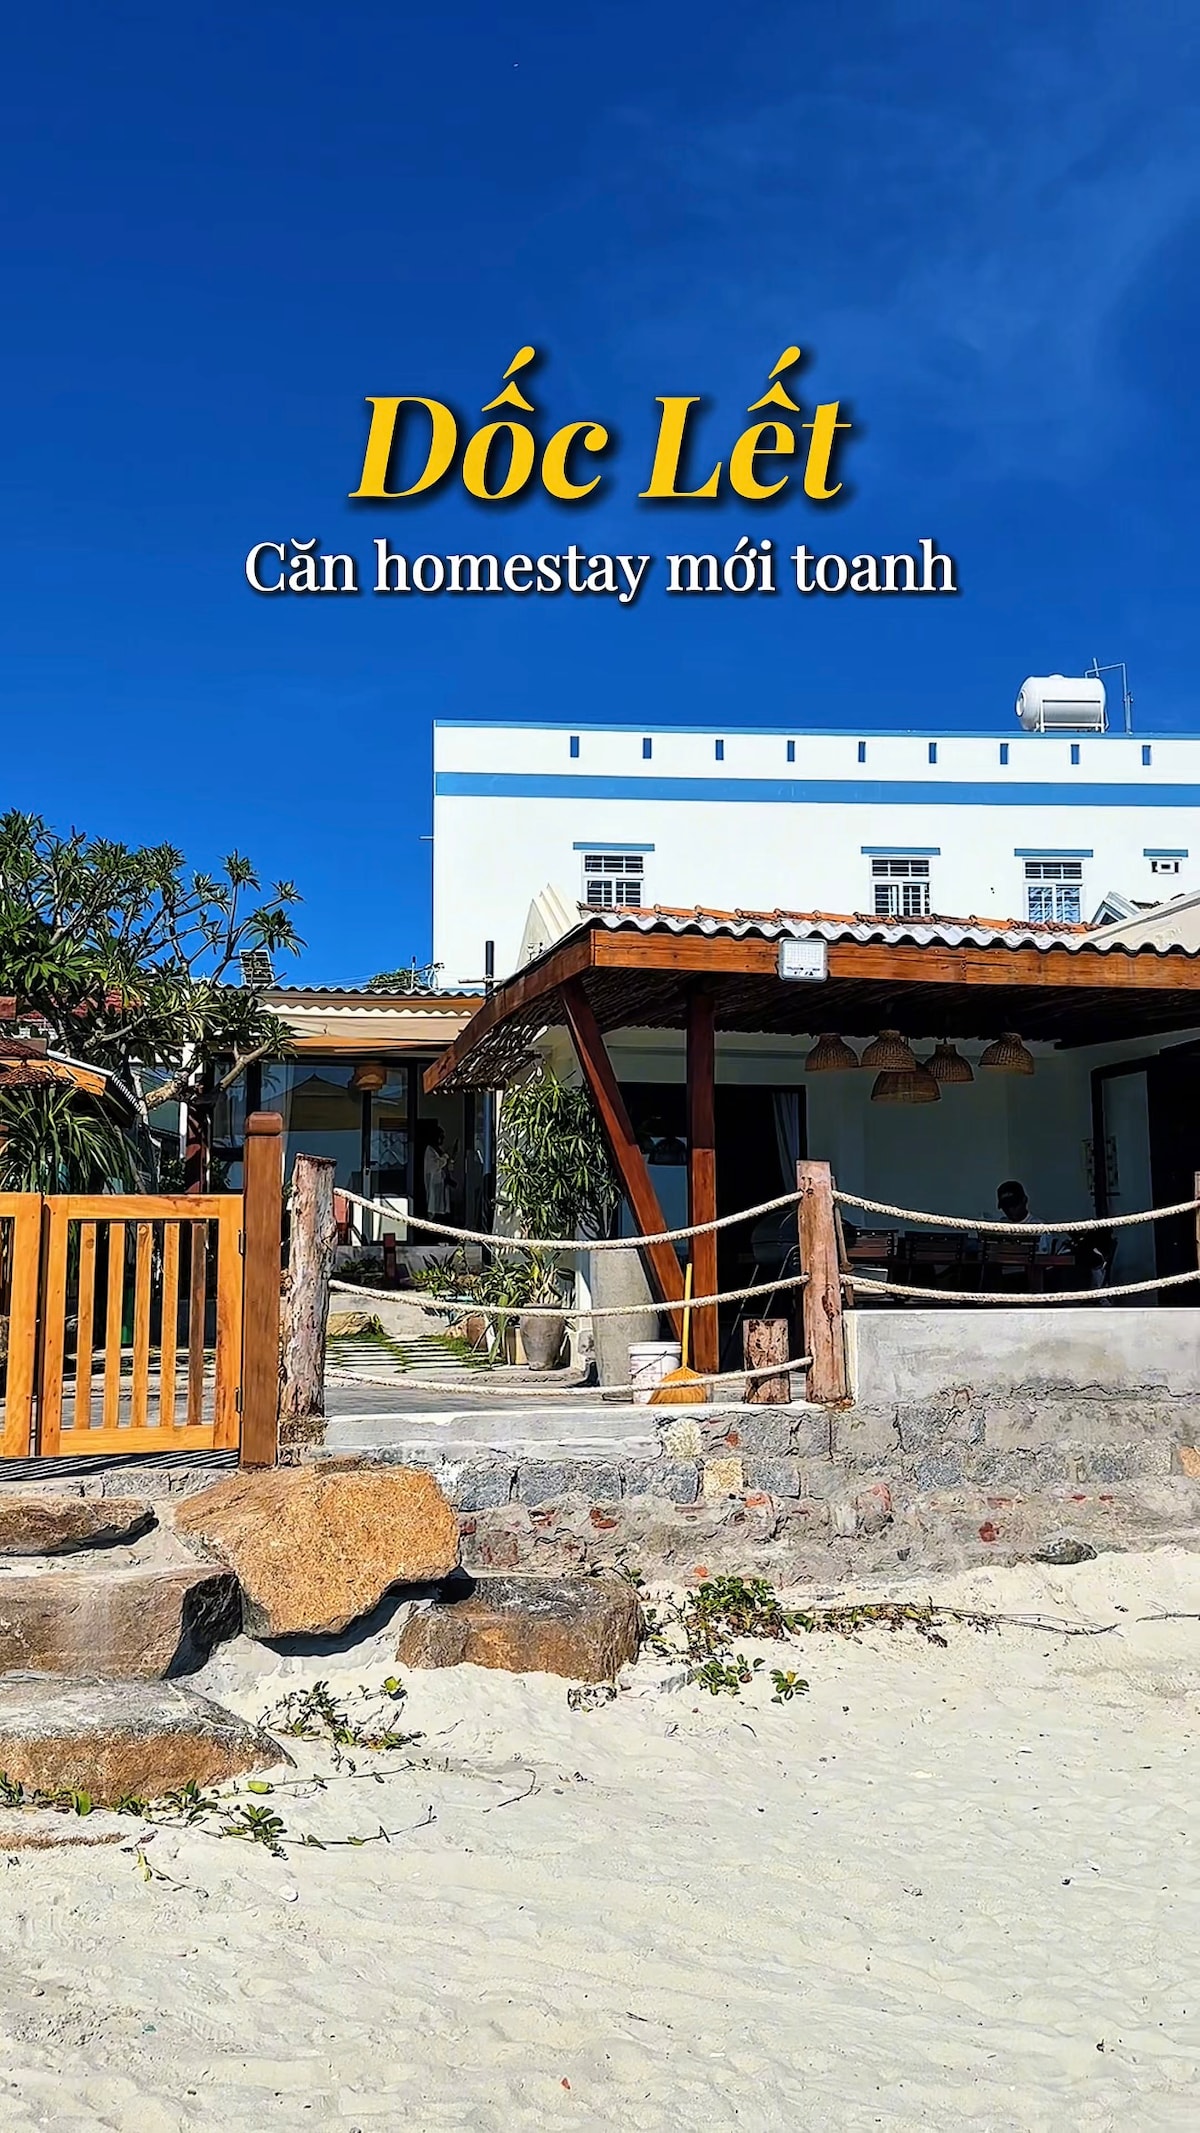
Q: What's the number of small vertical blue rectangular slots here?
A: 9